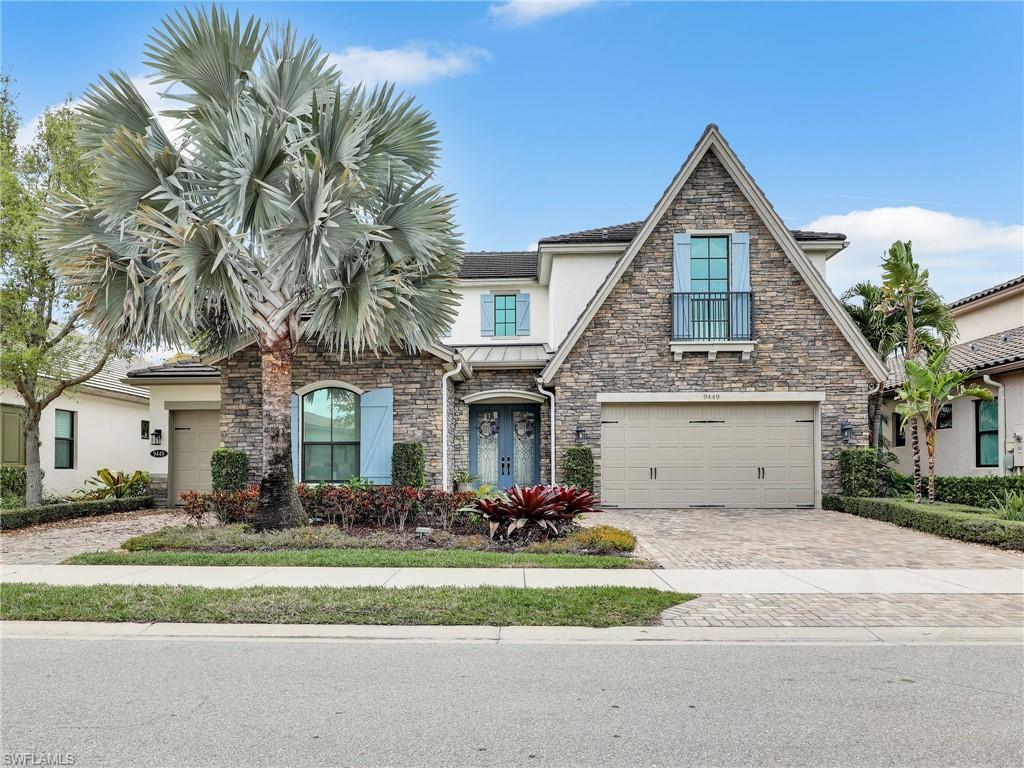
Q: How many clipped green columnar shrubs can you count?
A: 4